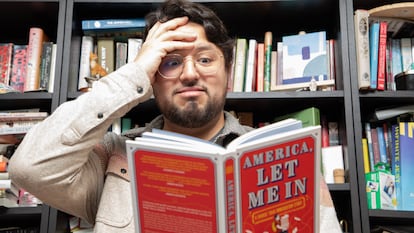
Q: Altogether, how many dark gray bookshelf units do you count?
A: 3